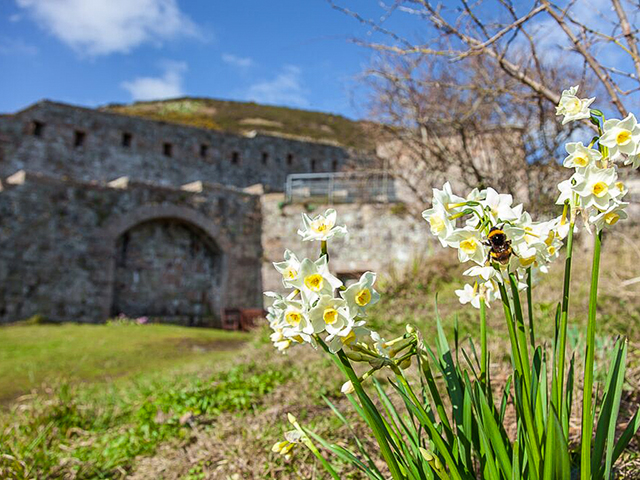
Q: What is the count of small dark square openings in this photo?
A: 10